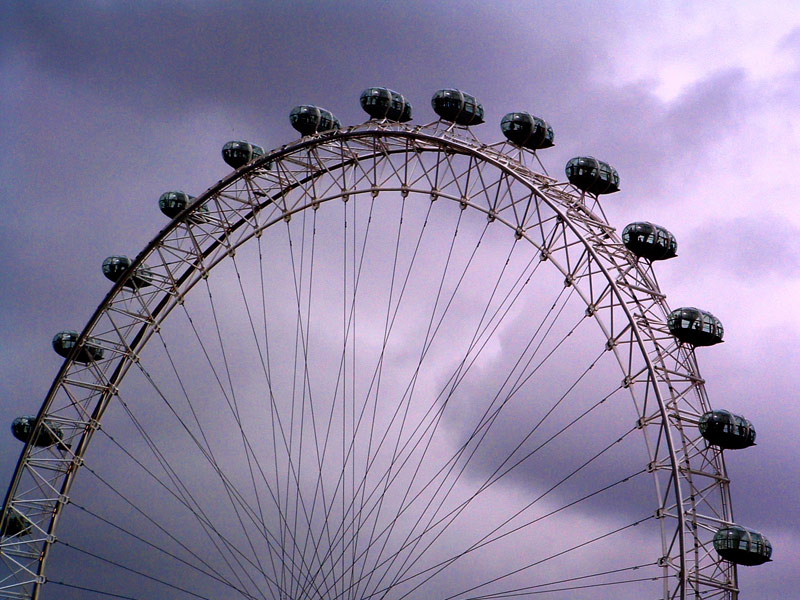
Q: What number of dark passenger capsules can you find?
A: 15